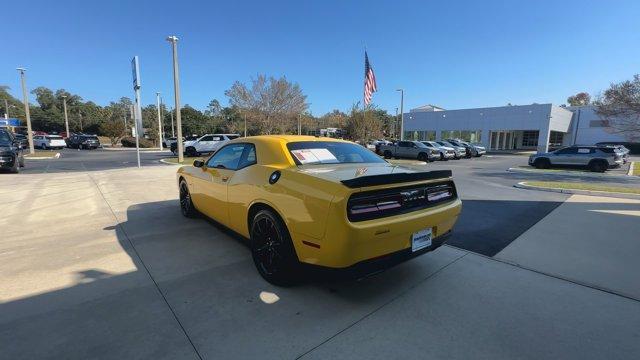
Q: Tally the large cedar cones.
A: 0